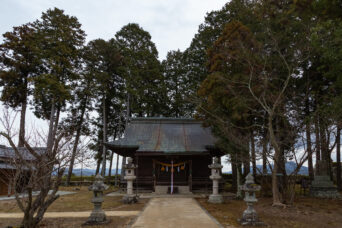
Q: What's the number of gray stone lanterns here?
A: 4